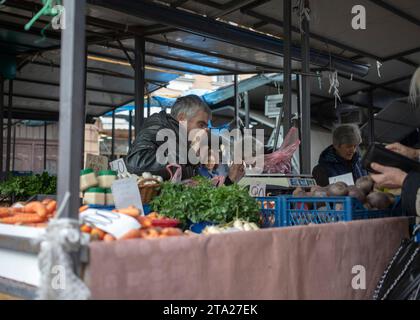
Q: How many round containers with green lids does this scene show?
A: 4